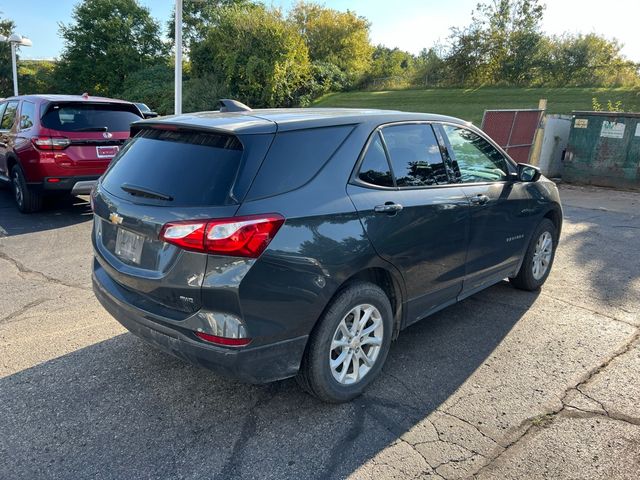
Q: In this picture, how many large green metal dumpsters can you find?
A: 1